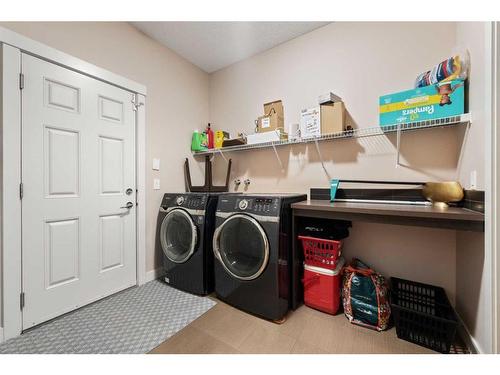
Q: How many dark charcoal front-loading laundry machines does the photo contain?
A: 2